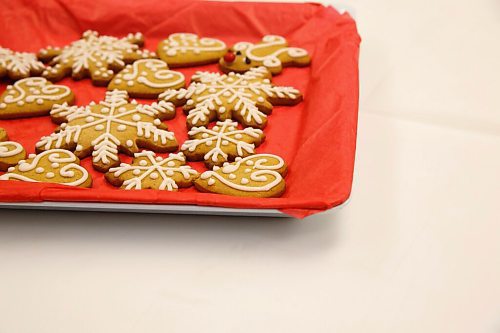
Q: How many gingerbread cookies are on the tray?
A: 13